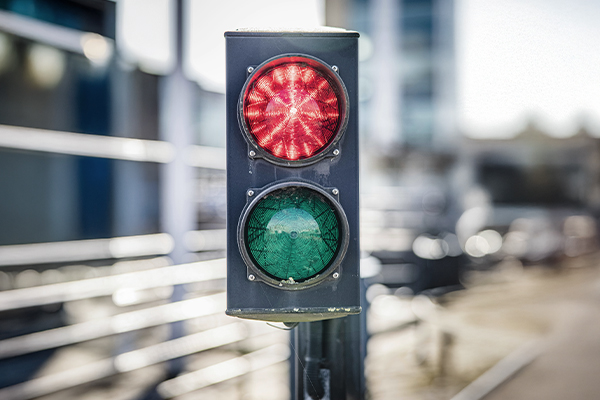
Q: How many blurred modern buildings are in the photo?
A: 2